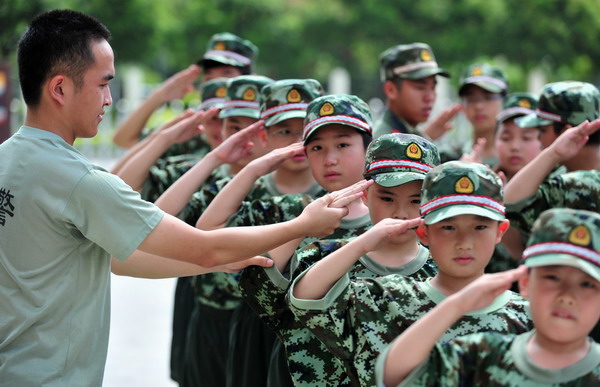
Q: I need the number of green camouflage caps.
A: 12